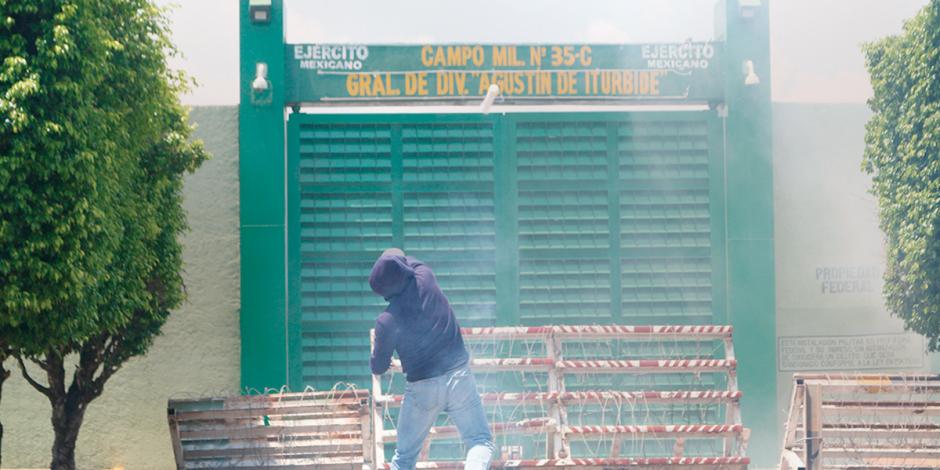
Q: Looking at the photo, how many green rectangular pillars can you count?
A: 2